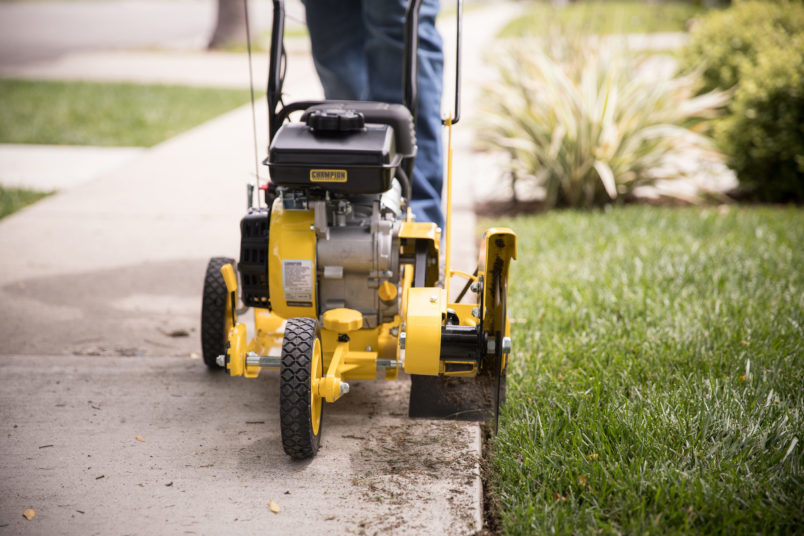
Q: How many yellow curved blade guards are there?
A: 1